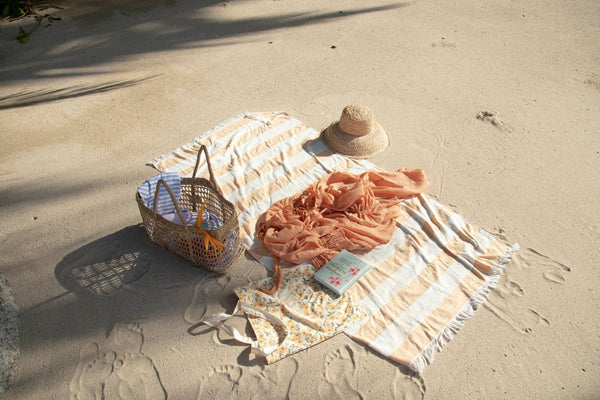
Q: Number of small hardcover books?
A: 1